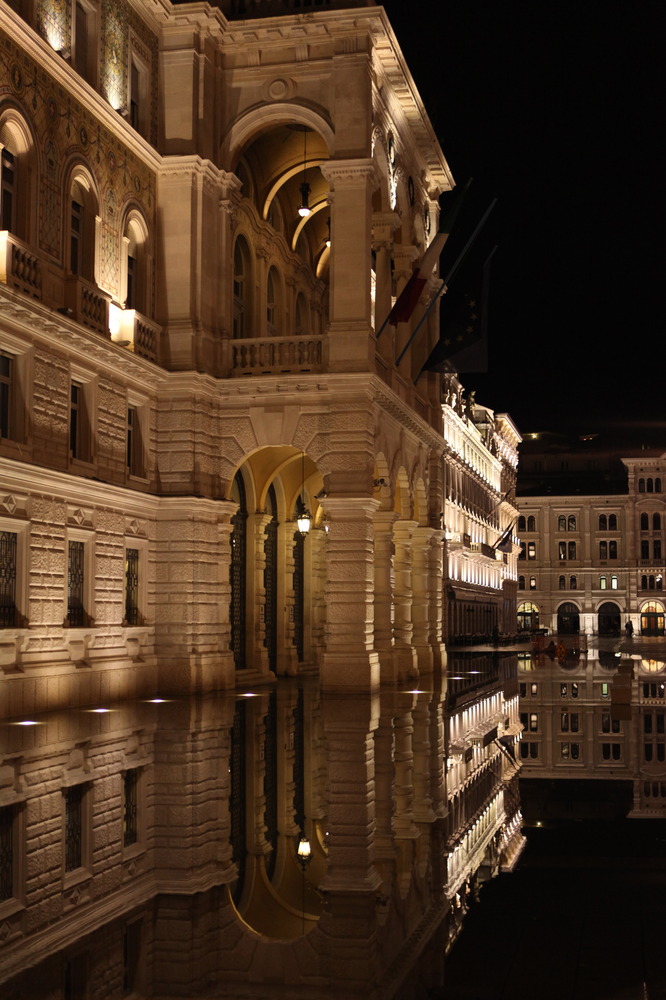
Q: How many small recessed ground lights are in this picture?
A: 7